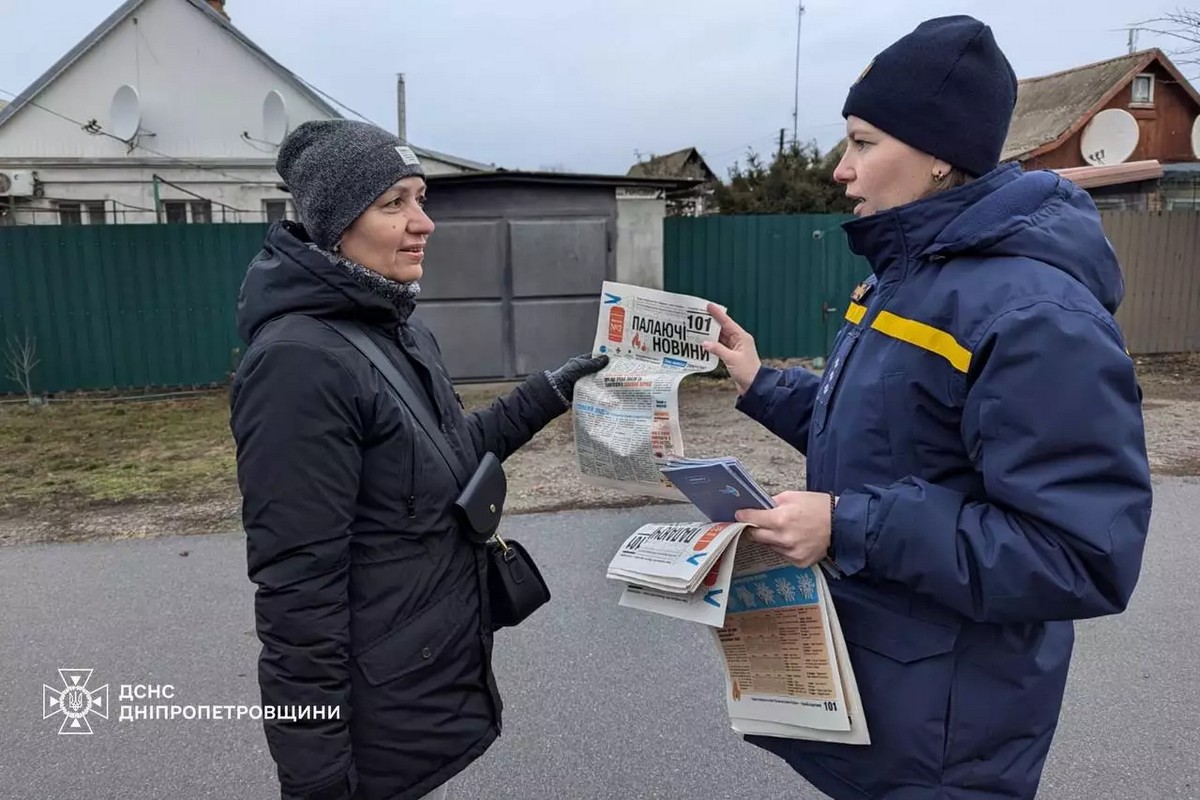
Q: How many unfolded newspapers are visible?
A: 1